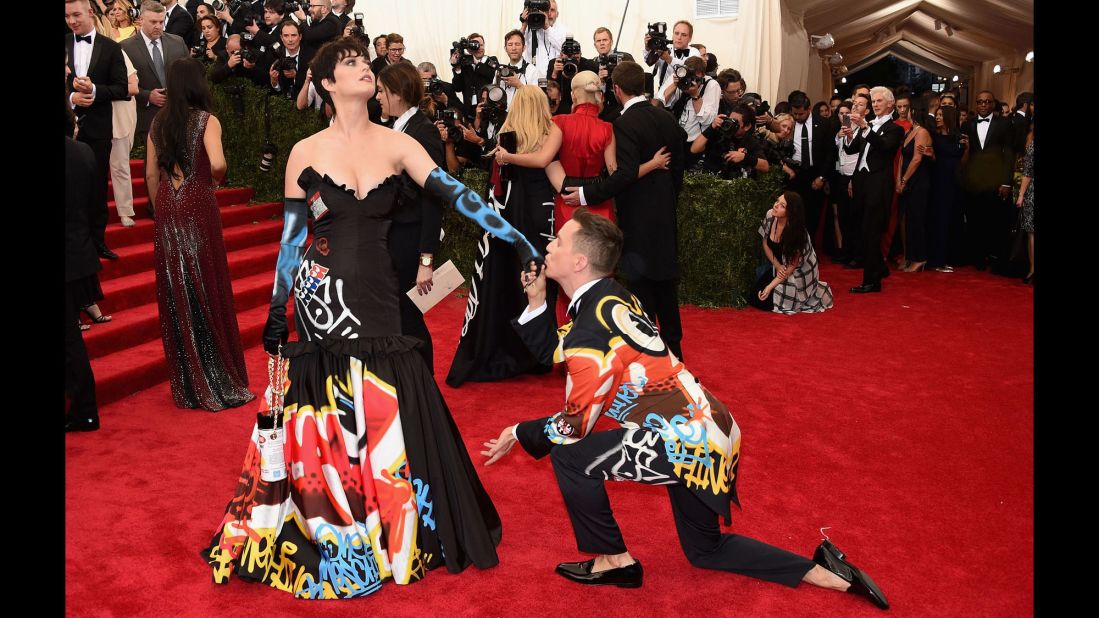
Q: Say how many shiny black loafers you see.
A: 2